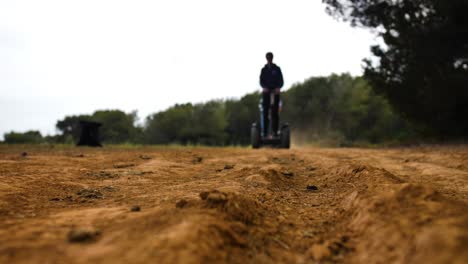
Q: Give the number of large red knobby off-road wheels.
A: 0